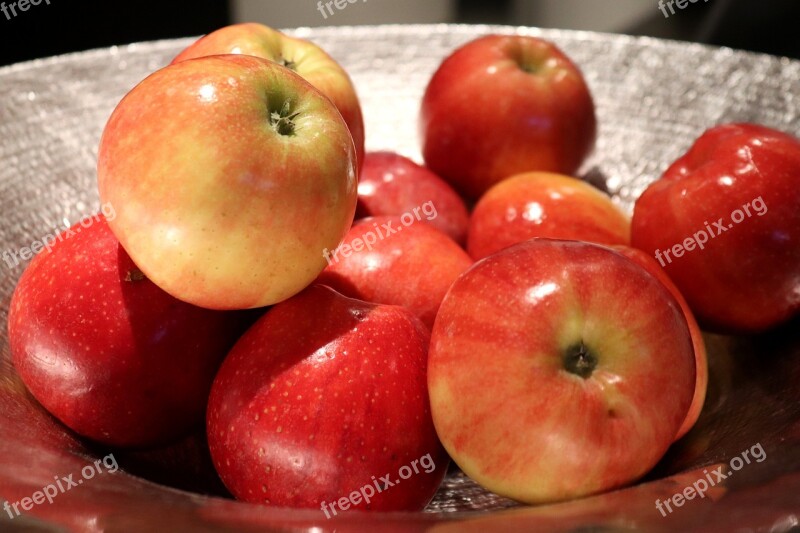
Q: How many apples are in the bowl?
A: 11